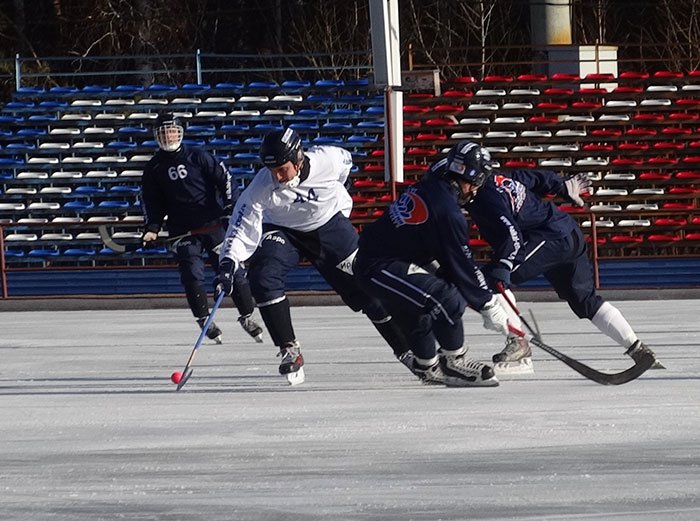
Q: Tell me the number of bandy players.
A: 4